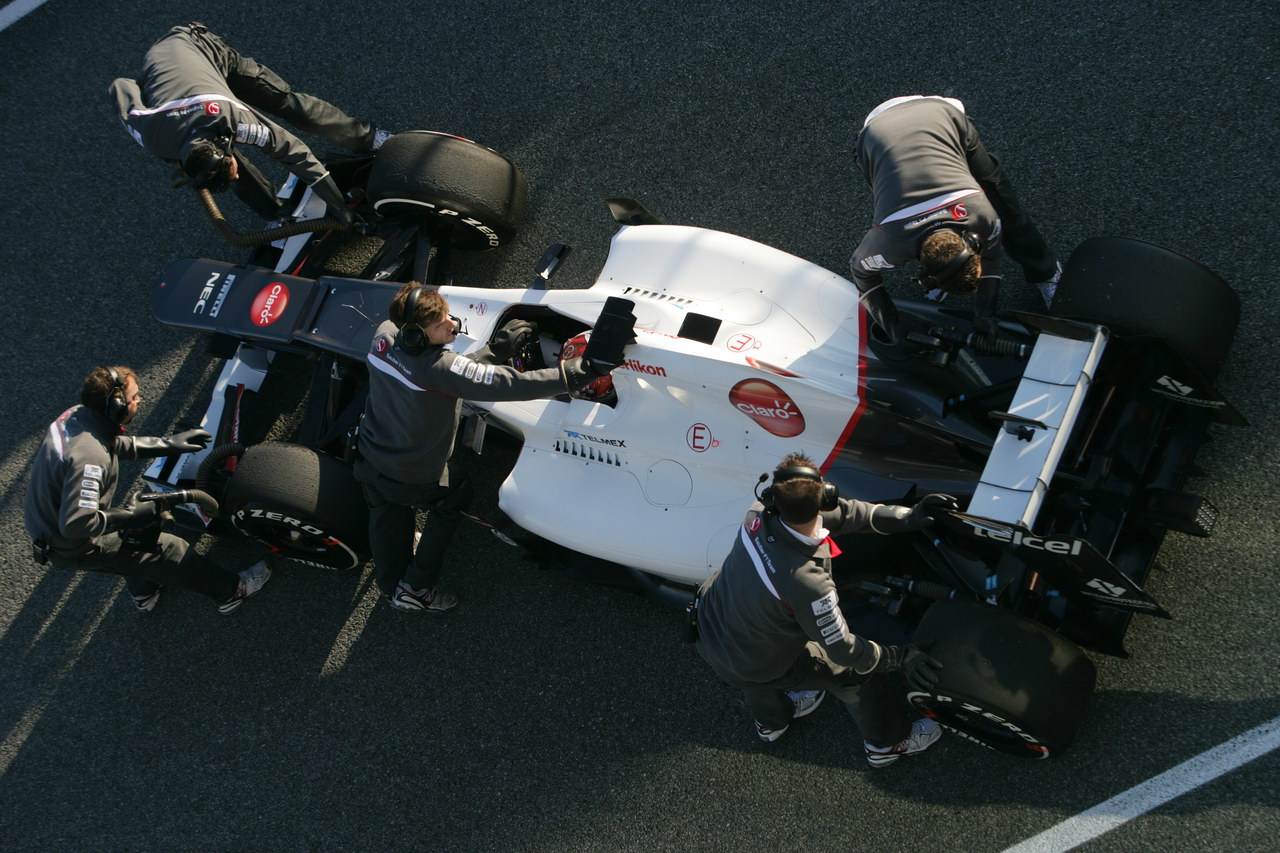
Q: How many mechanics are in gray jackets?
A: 5